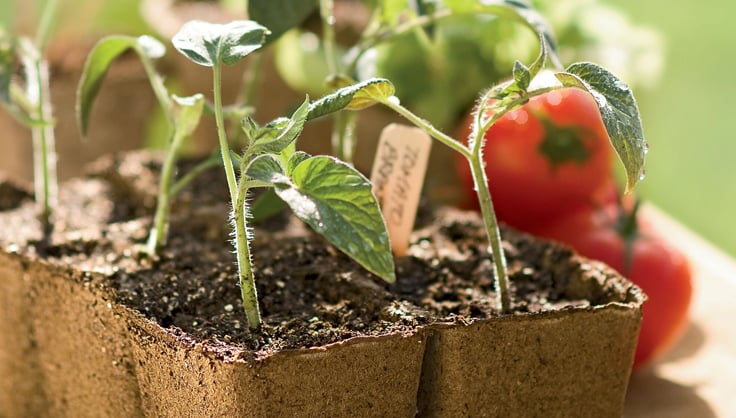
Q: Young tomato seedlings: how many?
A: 4